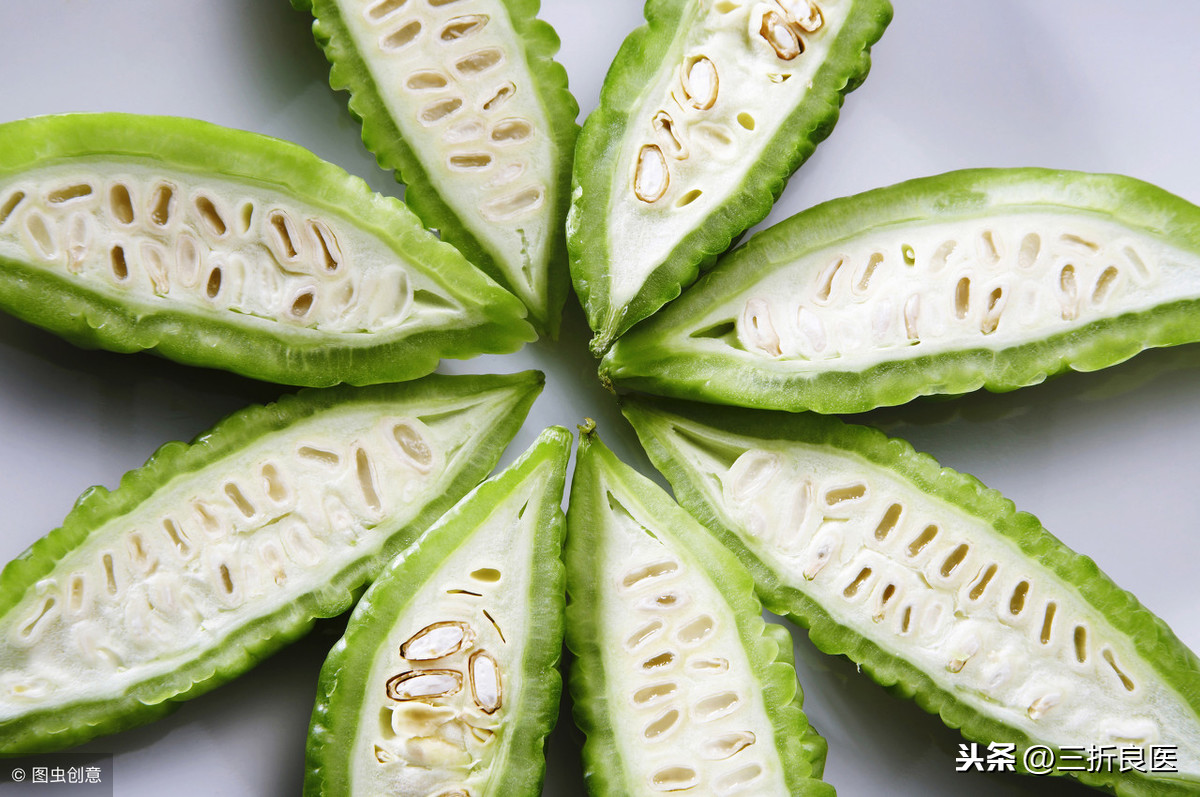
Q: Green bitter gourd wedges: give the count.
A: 8